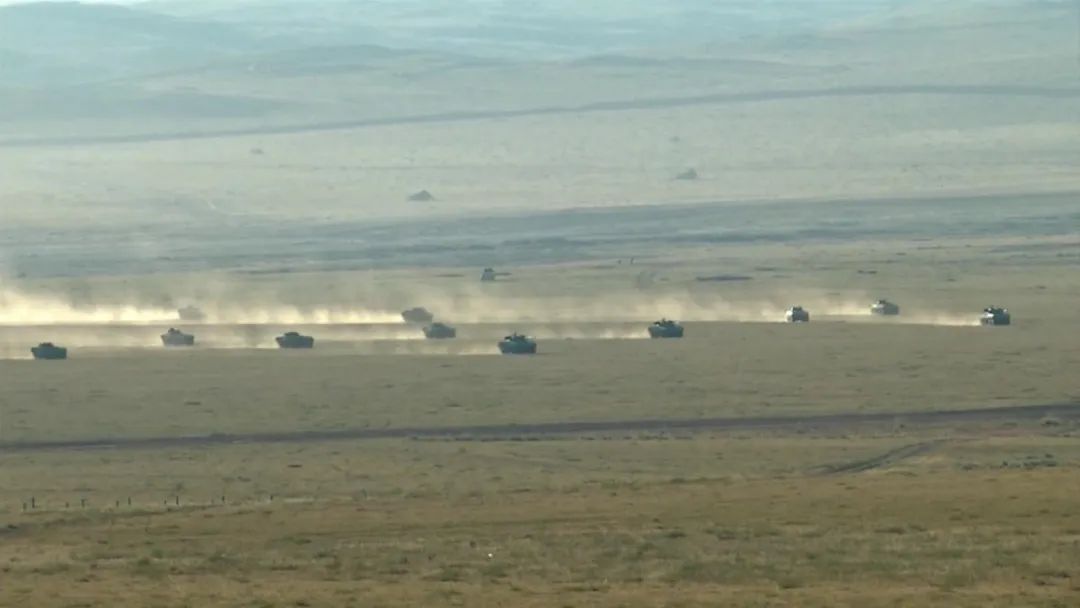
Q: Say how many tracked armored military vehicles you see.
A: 11